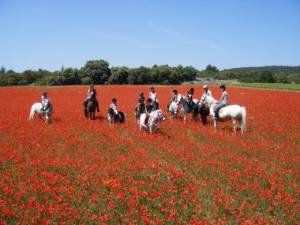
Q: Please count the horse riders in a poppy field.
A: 10